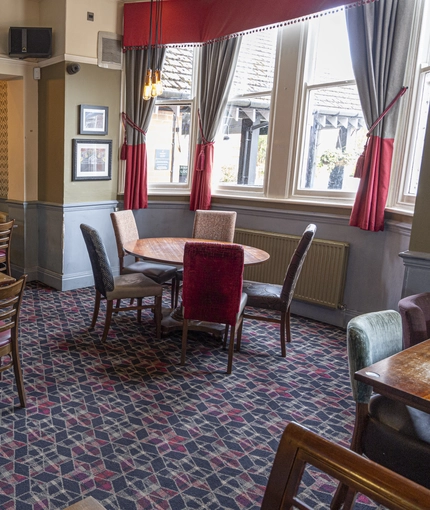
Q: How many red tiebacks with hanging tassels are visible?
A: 3